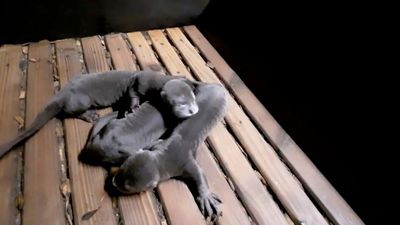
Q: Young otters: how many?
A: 3